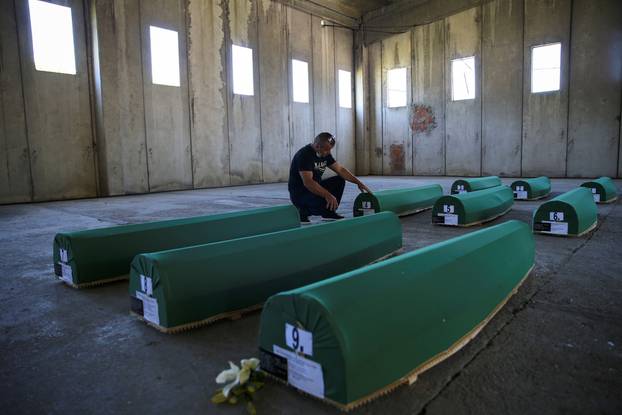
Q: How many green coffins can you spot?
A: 9